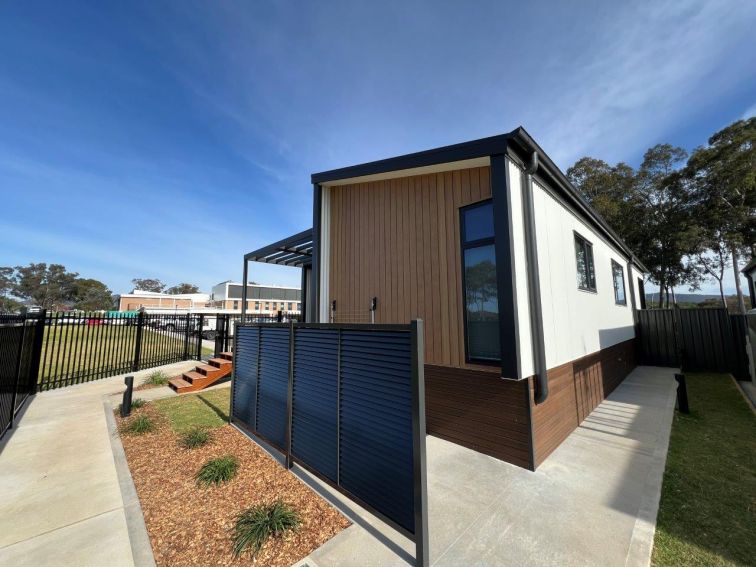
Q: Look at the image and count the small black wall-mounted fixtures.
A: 2